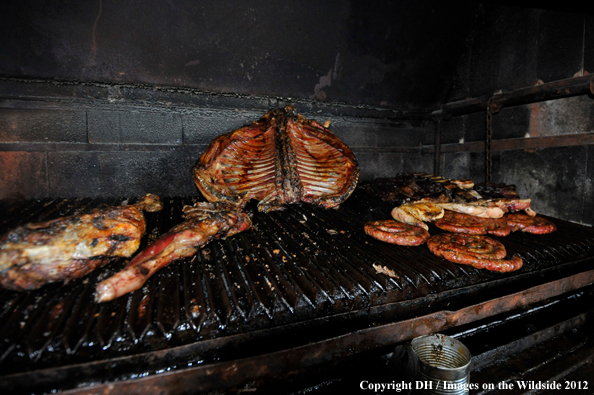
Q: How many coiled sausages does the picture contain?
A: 4